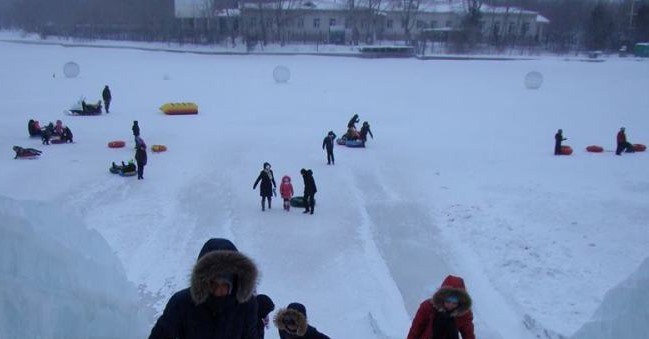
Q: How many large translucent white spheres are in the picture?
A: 3